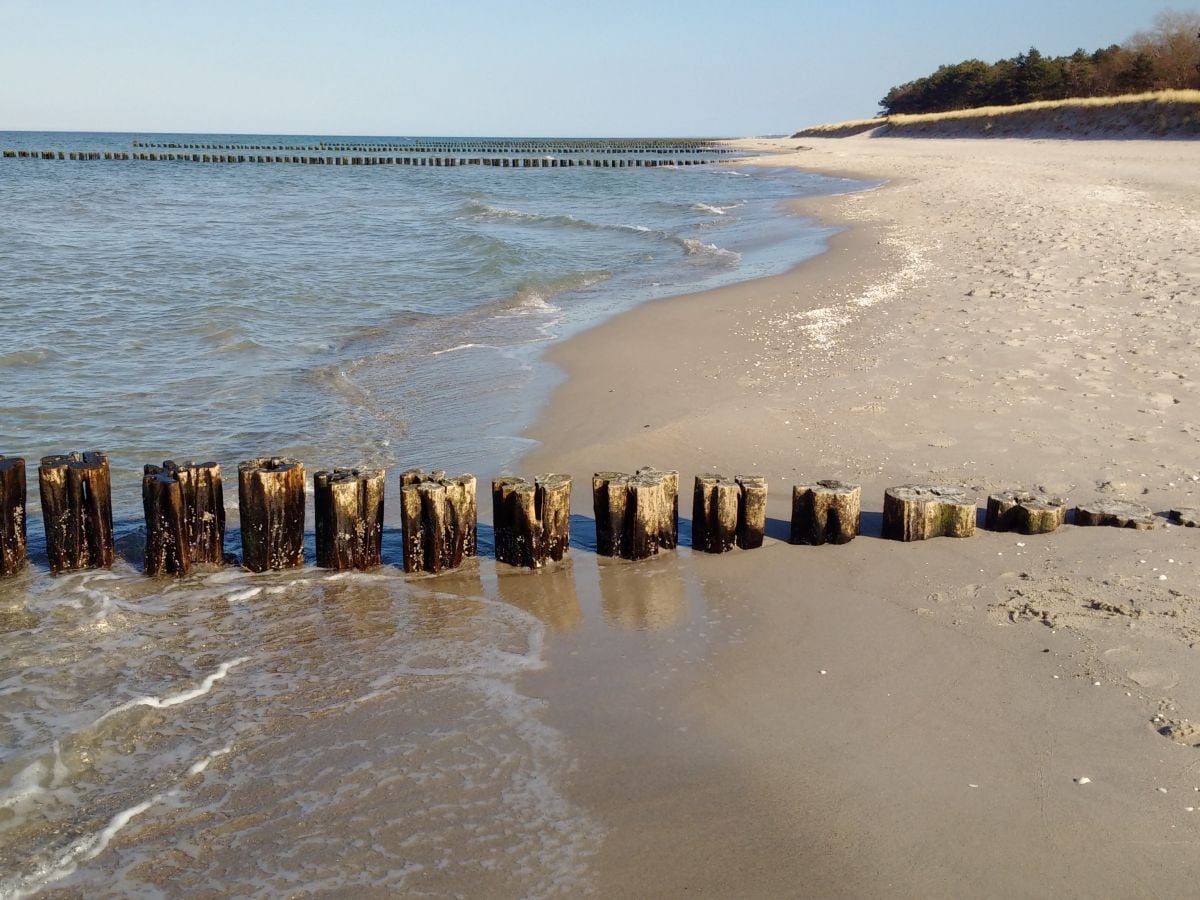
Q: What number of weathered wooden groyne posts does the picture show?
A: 14